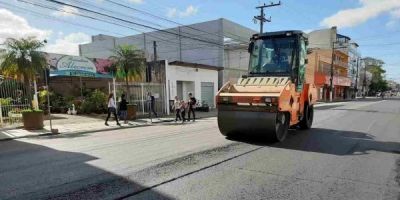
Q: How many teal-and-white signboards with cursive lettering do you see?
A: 1